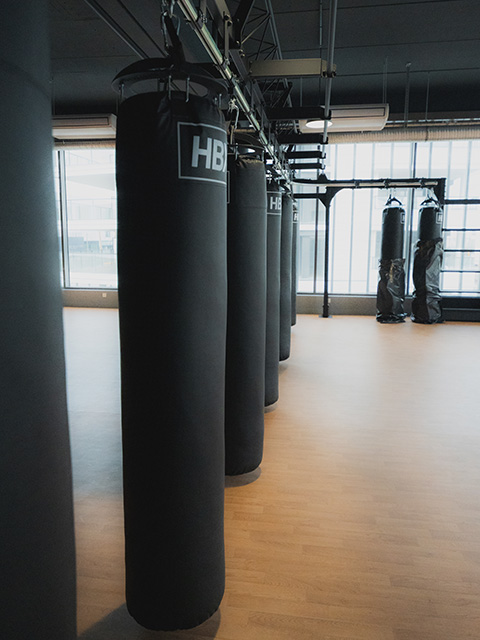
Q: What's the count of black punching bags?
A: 8